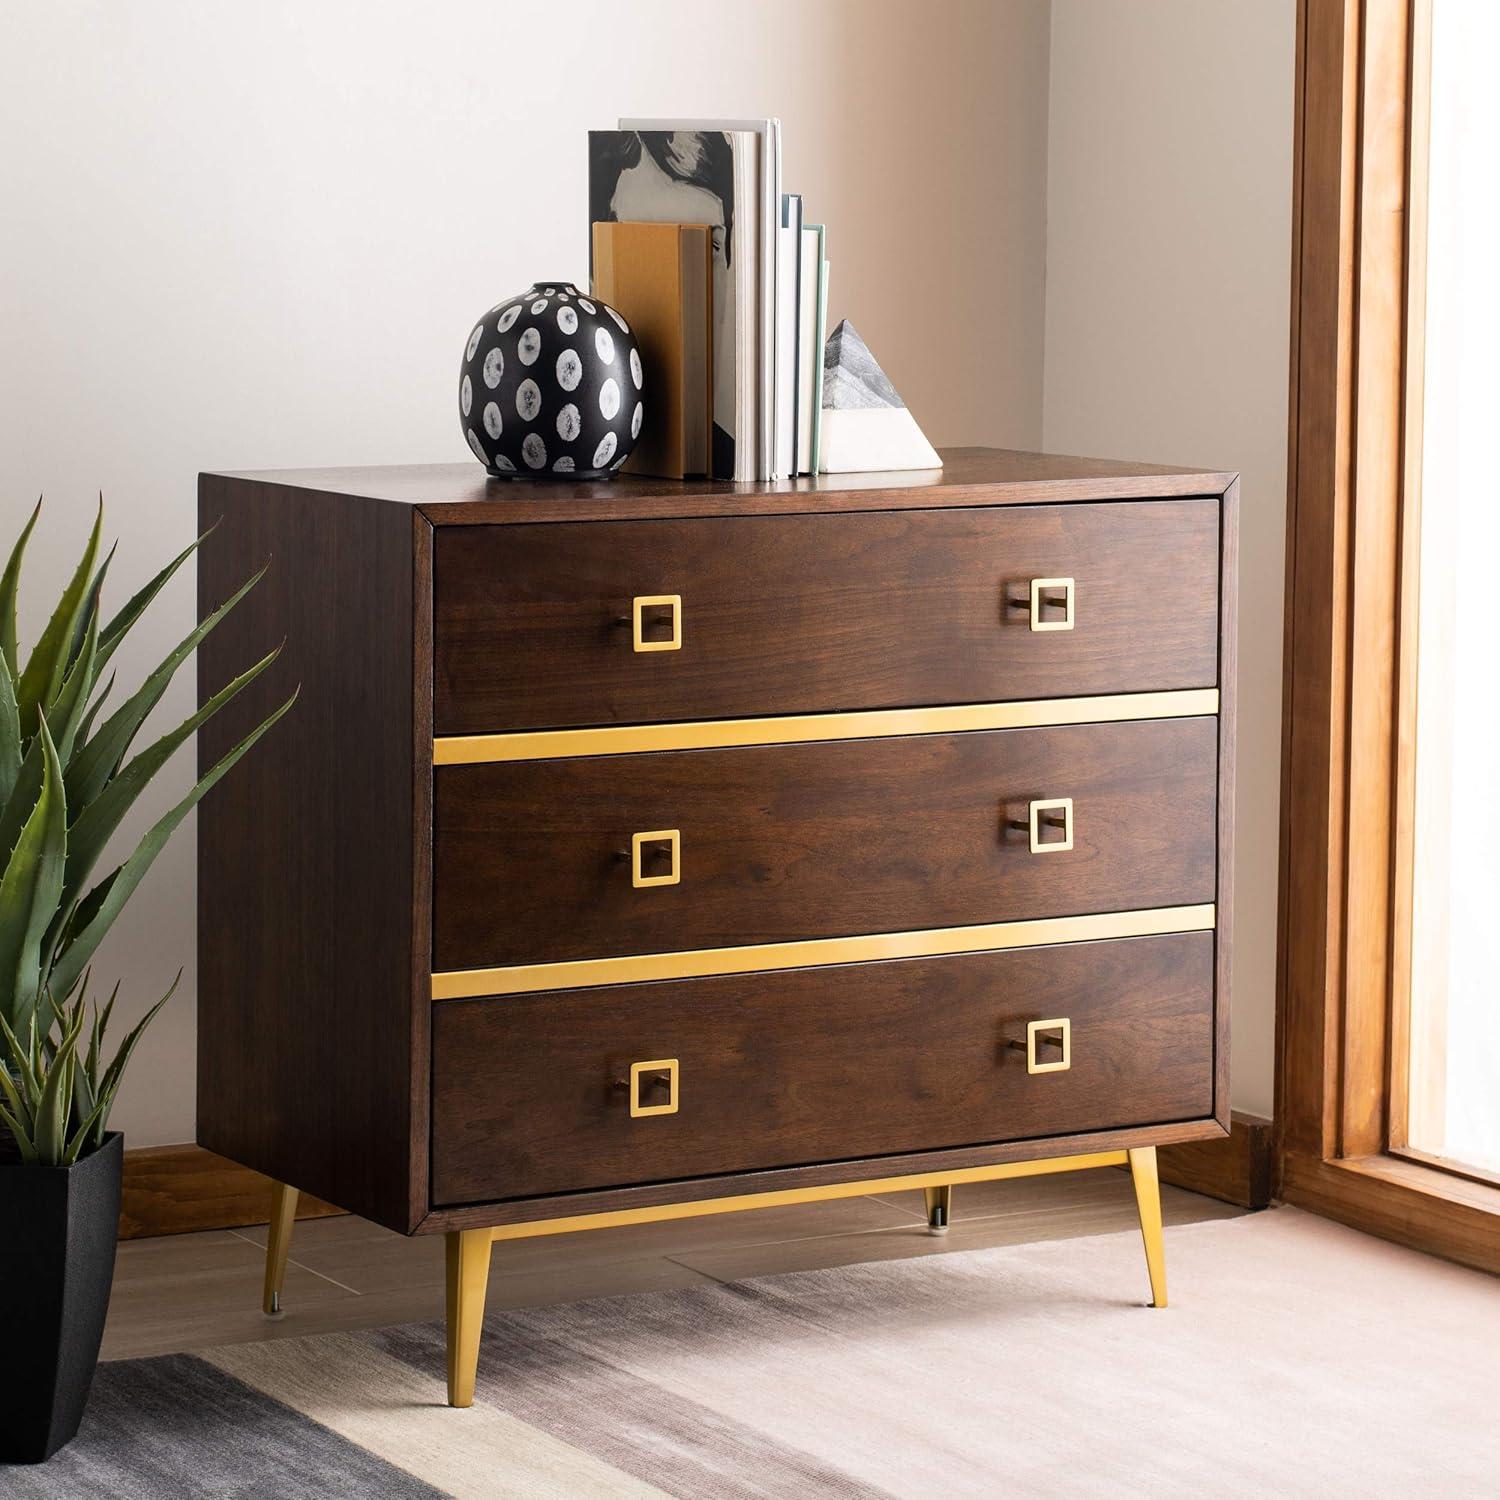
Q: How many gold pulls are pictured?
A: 6